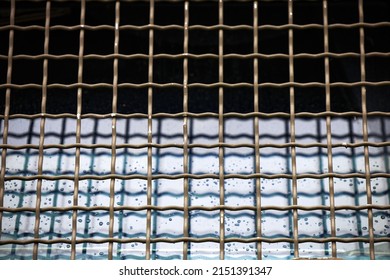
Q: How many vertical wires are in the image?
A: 11